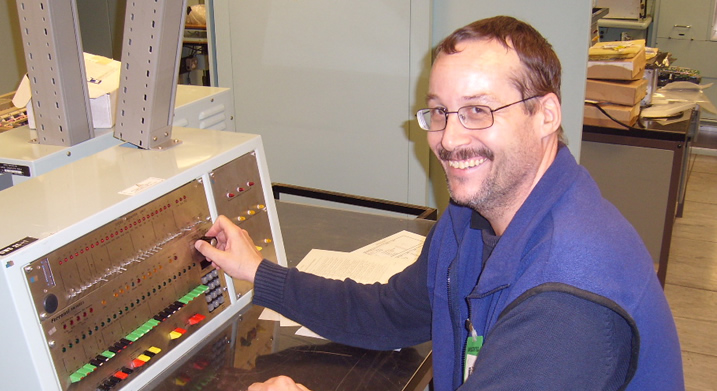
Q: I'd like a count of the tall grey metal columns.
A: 2